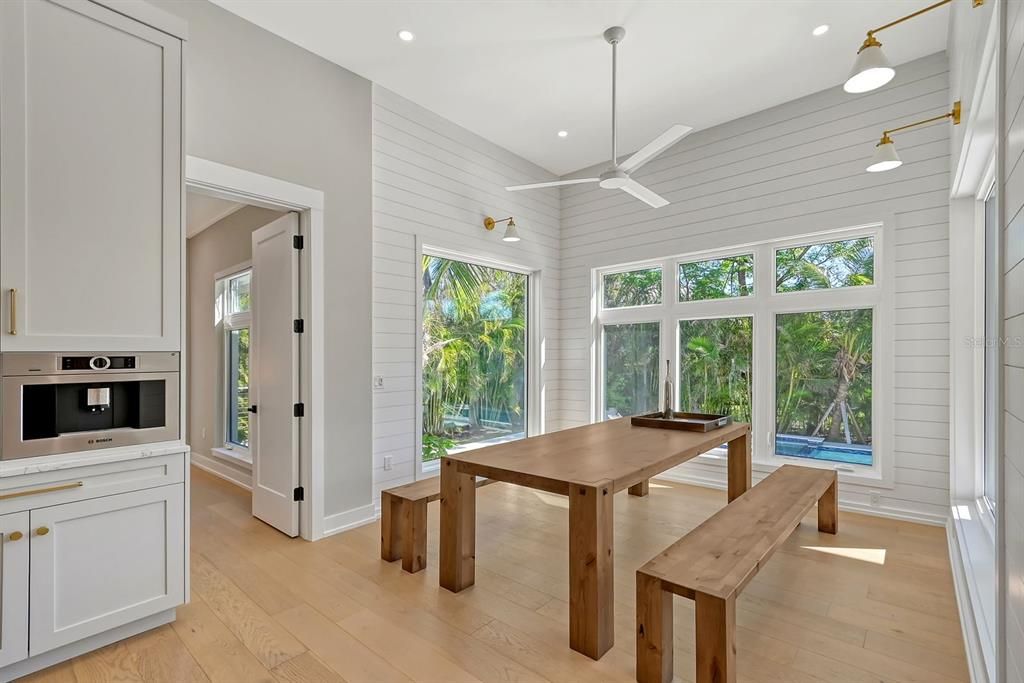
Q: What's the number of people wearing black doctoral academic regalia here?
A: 0